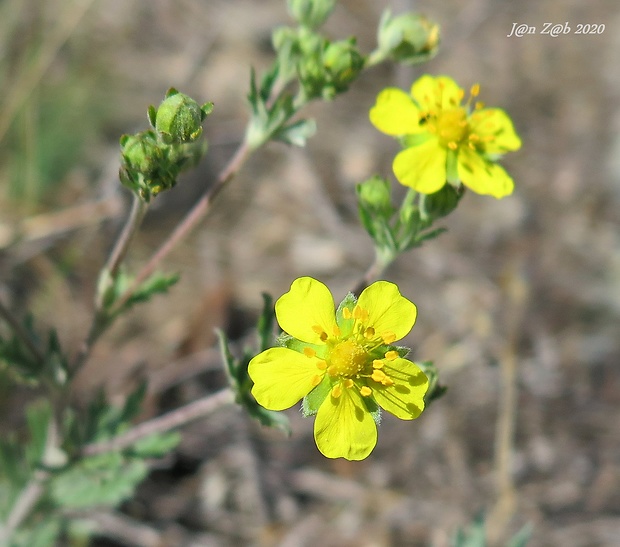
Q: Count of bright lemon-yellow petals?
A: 10